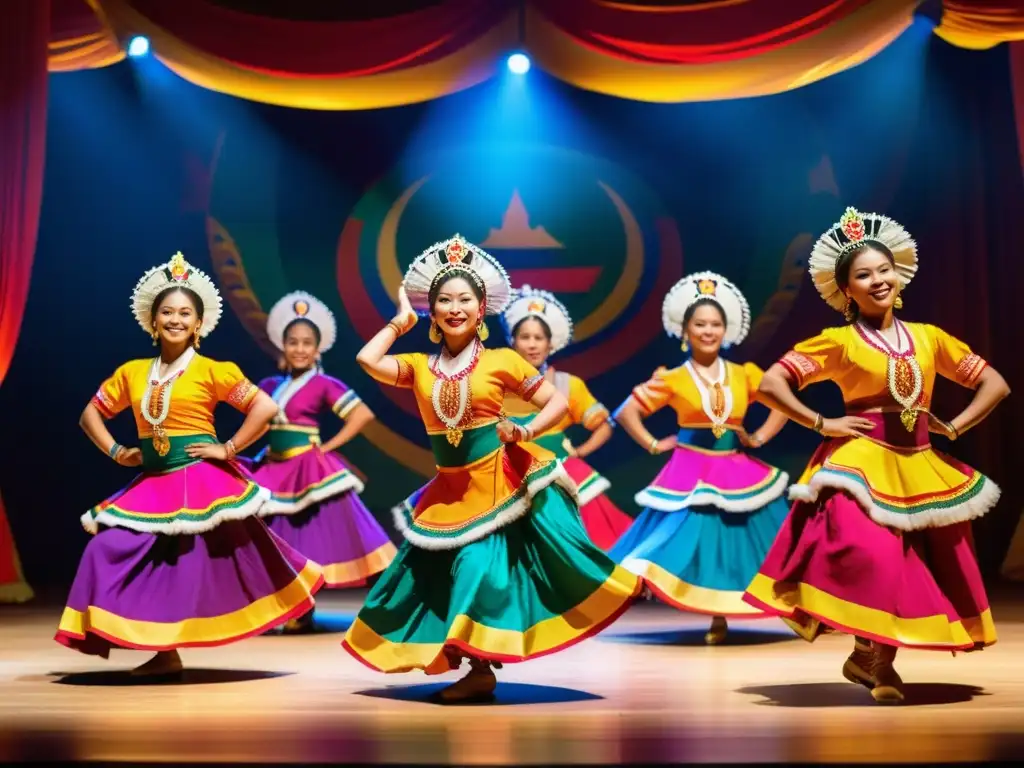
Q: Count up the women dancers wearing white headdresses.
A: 6